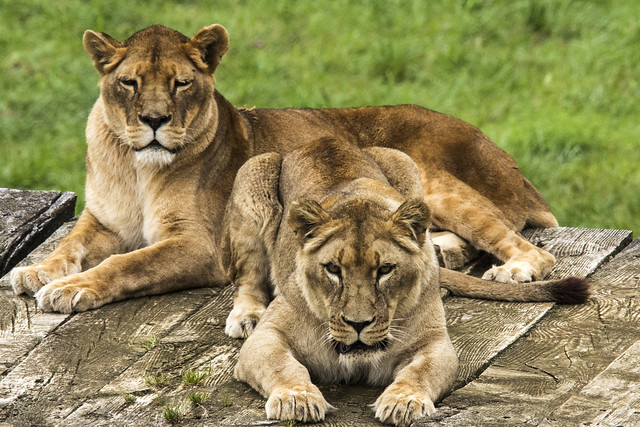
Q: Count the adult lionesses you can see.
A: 2